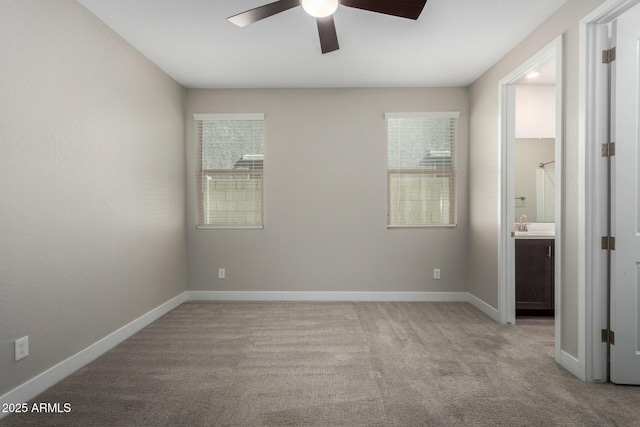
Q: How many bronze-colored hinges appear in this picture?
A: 4